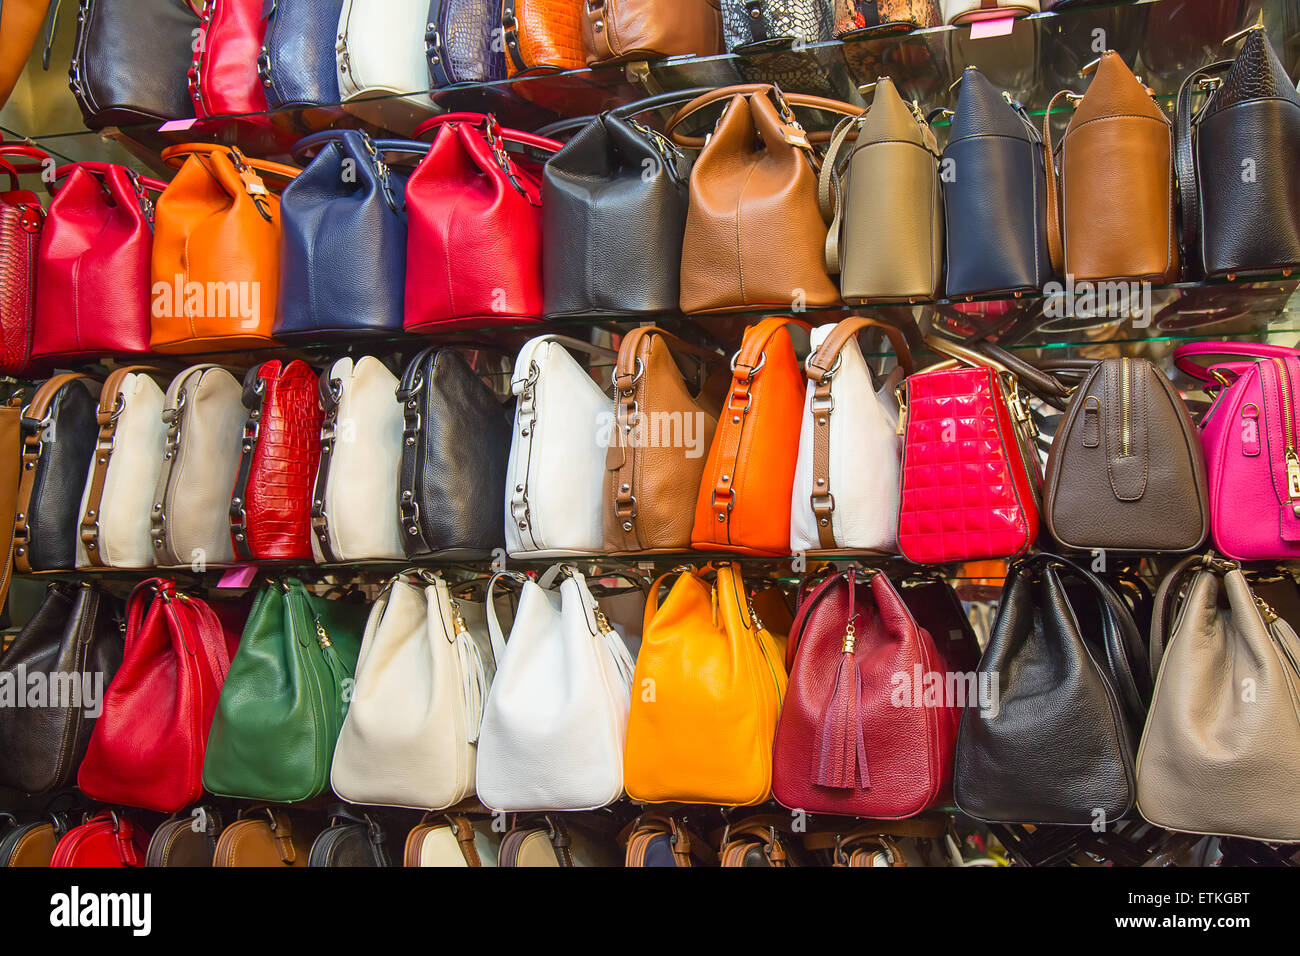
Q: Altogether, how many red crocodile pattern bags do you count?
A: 1